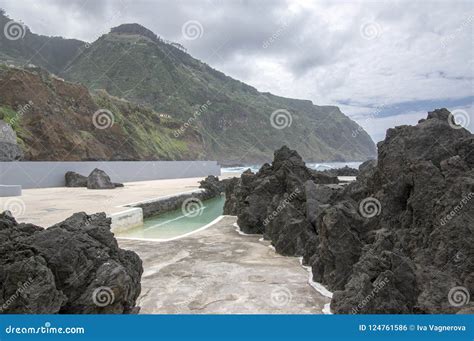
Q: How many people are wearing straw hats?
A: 0